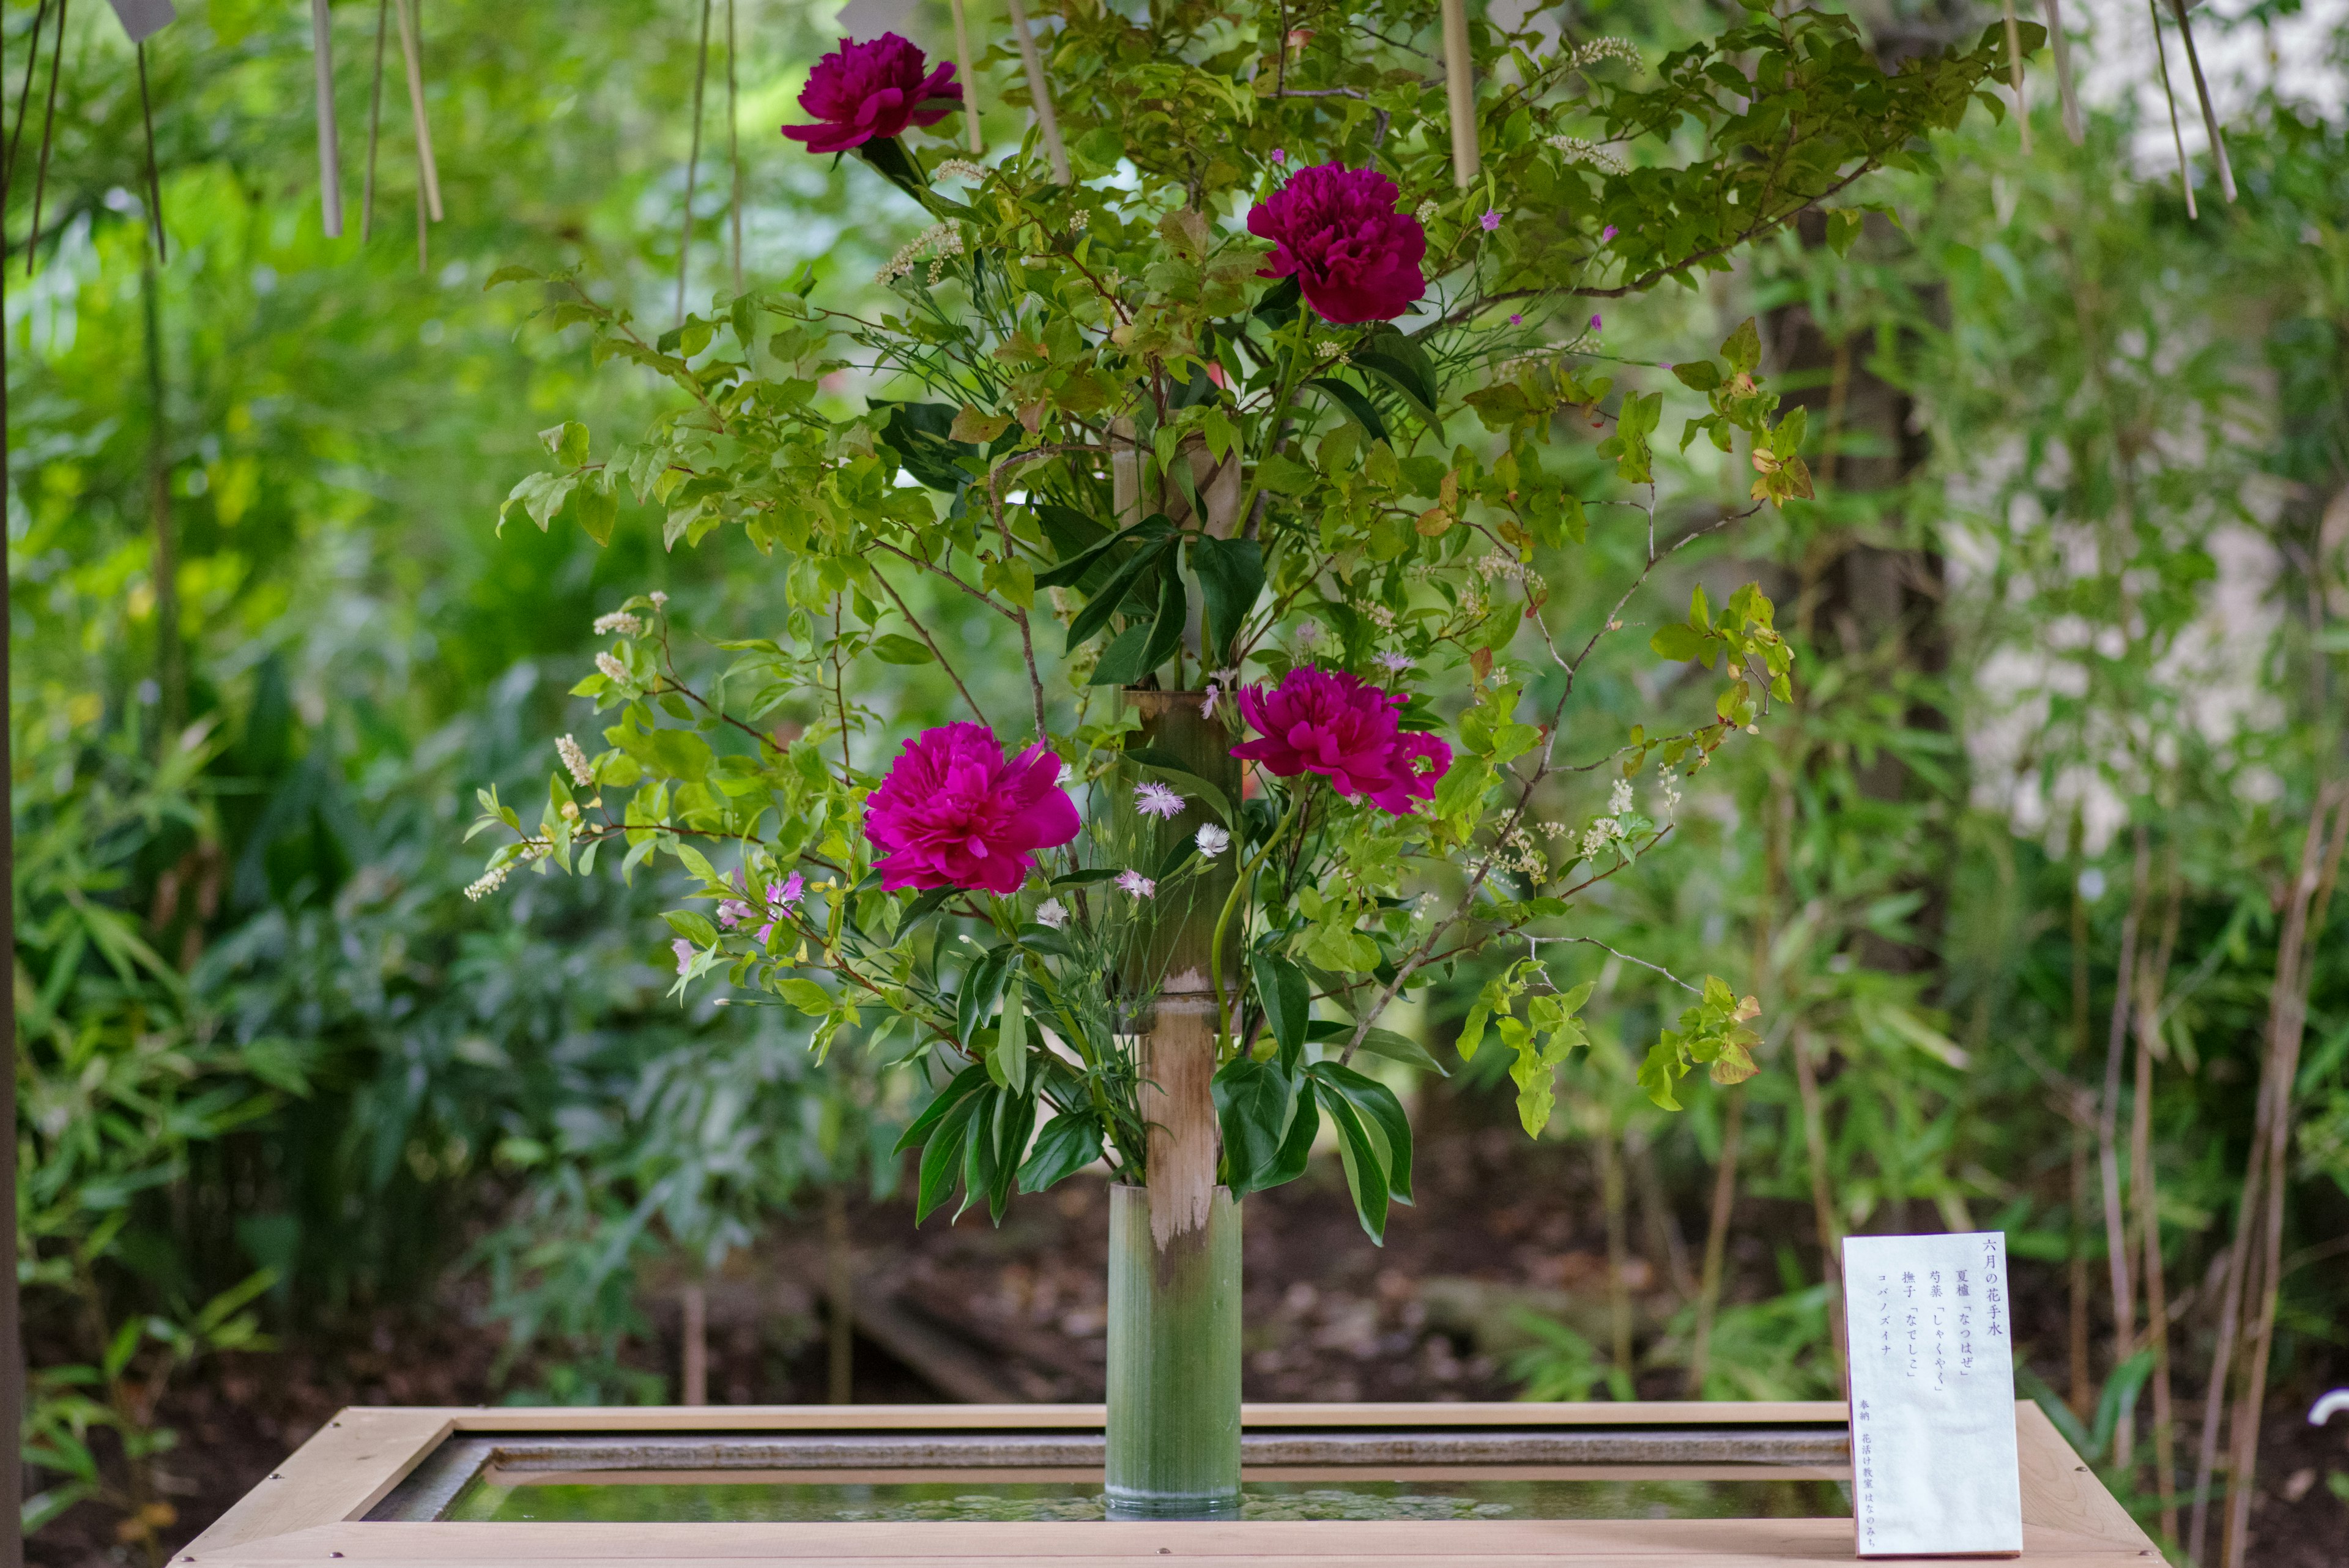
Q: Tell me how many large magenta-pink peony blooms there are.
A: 4